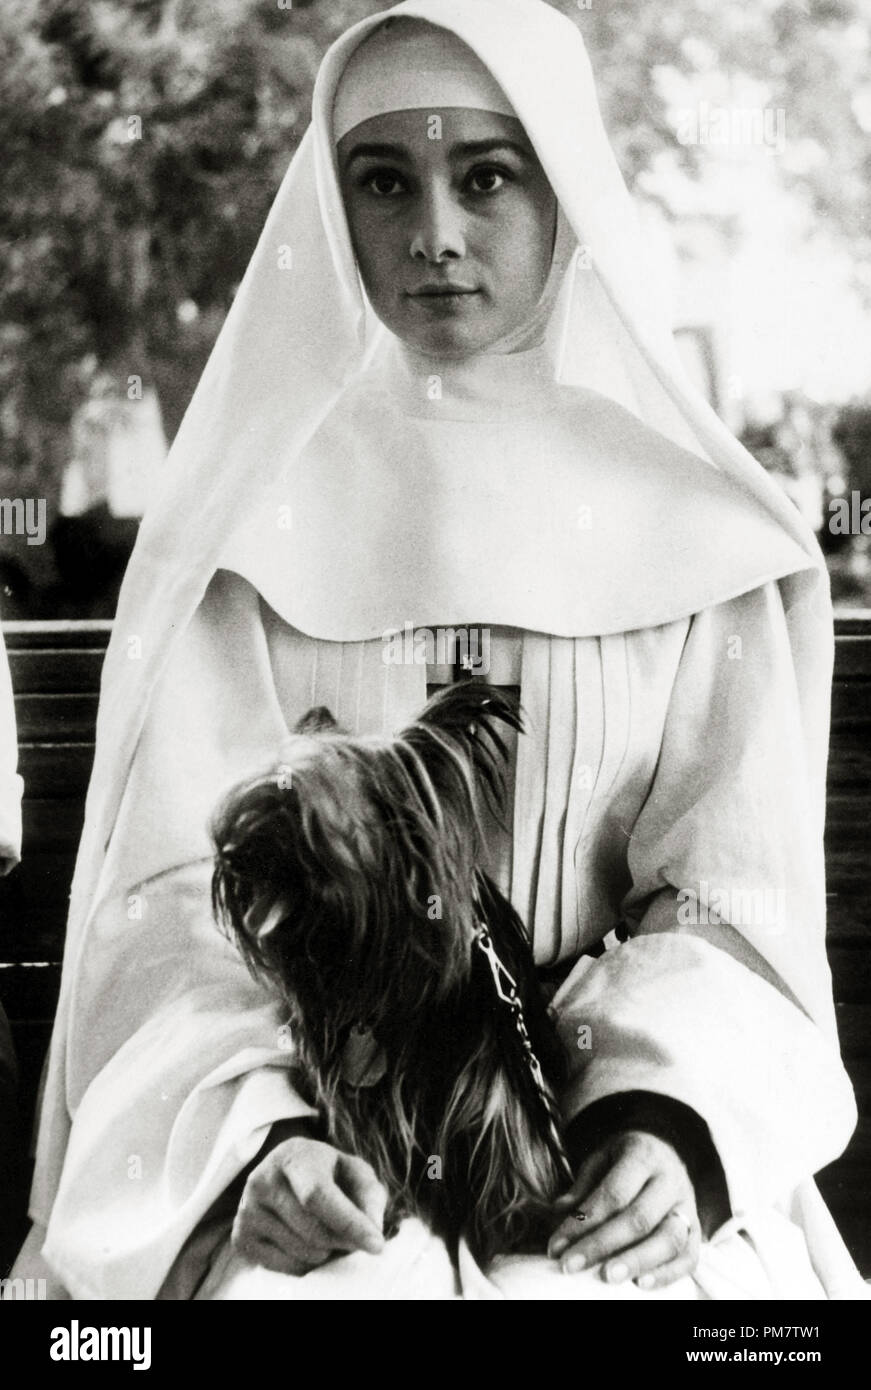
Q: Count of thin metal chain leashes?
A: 1